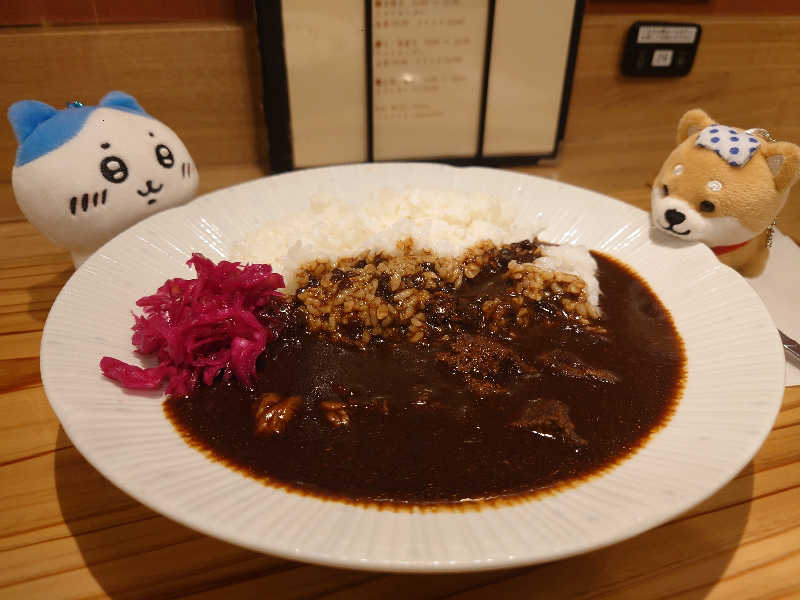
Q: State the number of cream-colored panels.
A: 3